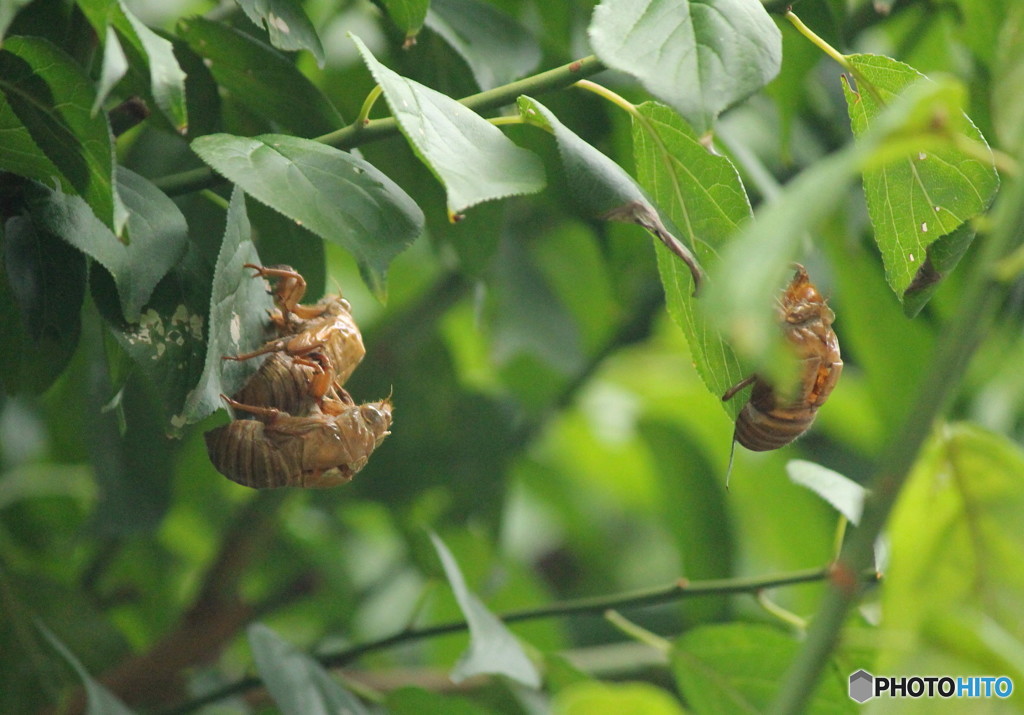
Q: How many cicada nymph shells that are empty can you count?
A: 3